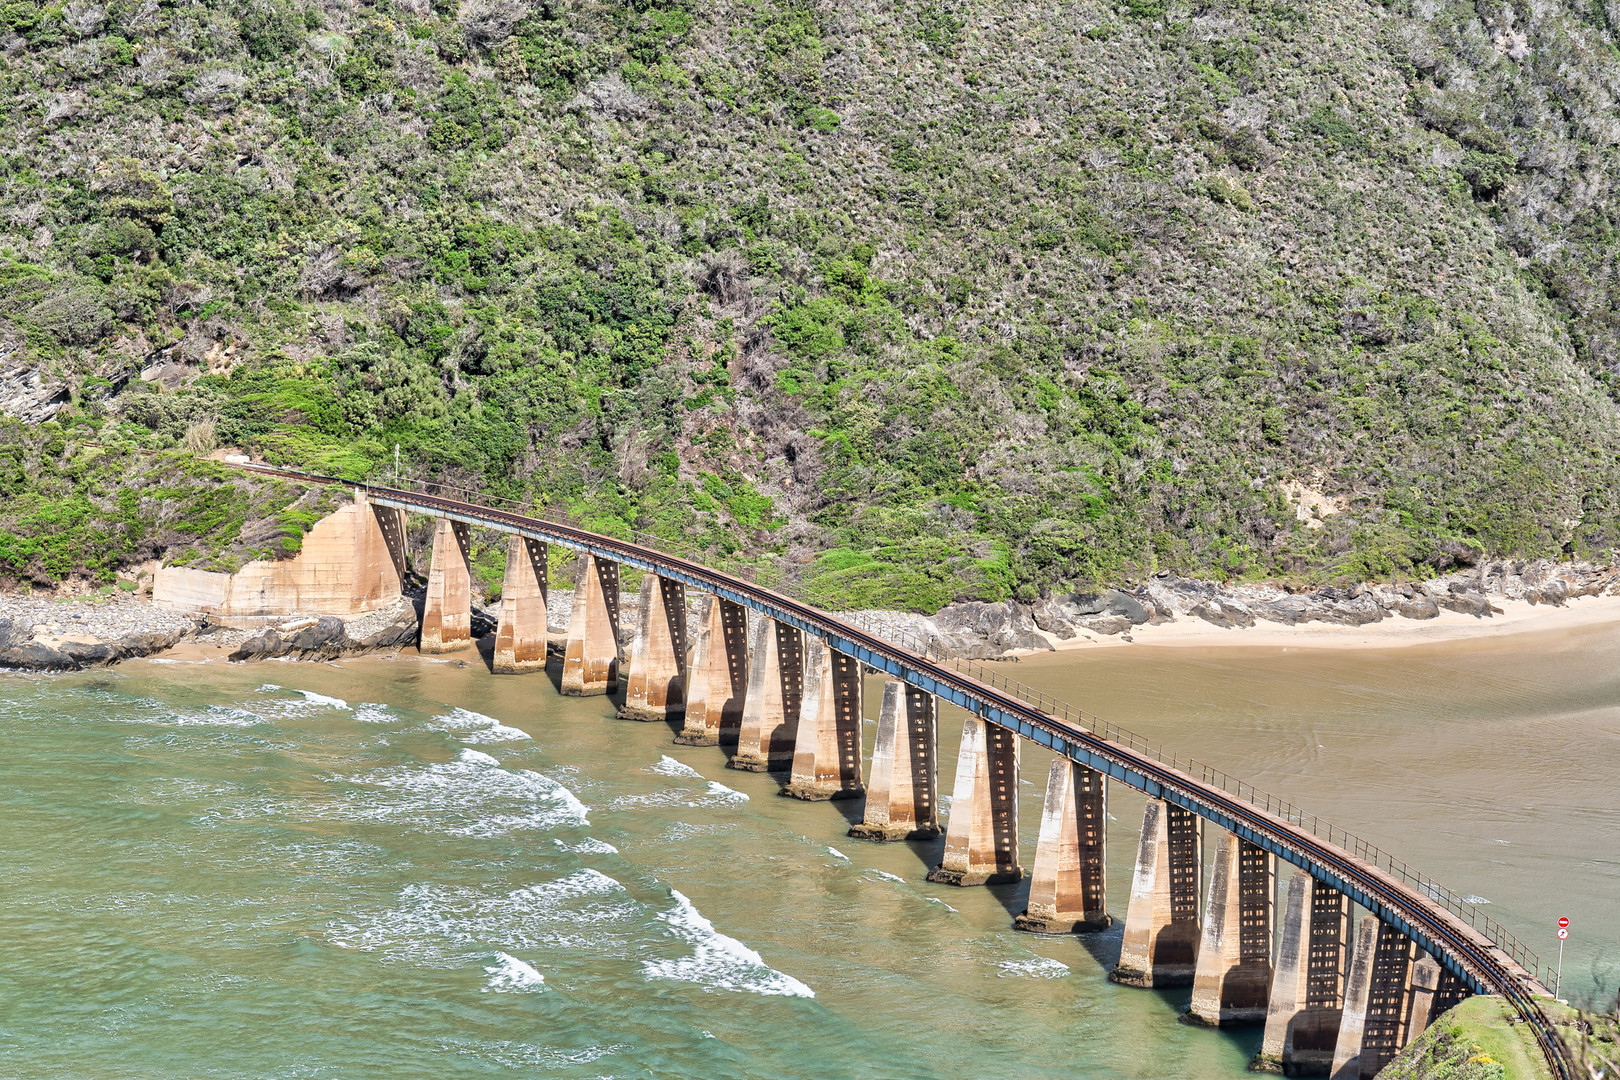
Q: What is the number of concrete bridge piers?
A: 15